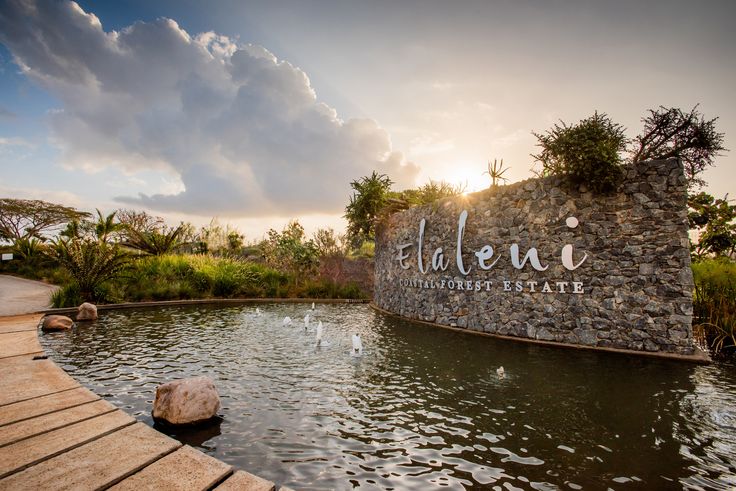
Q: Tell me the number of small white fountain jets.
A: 7